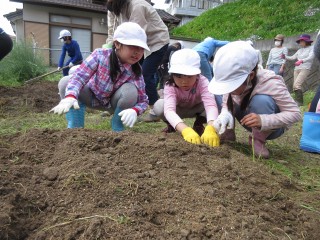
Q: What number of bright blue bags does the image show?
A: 1